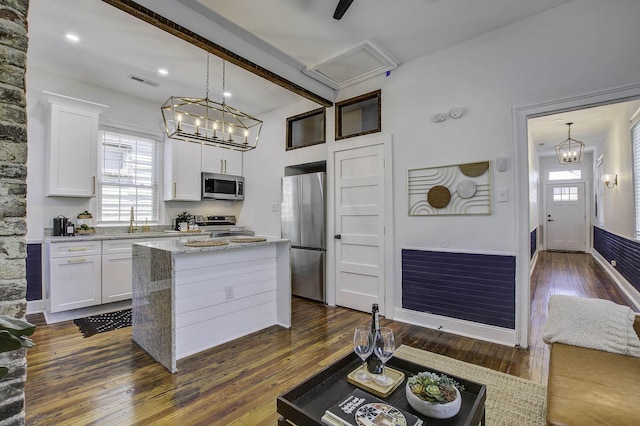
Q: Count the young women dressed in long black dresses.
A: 0